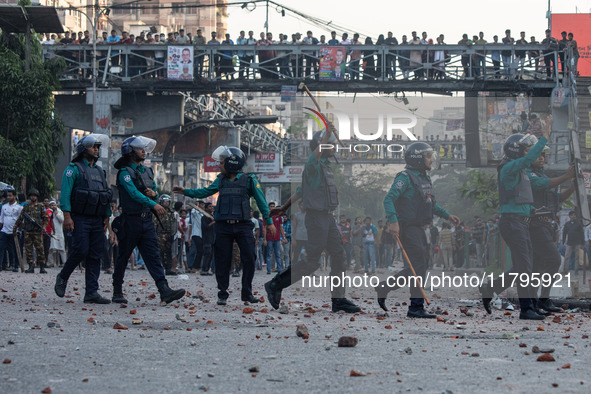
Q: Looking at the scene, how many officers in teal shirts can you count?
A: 7